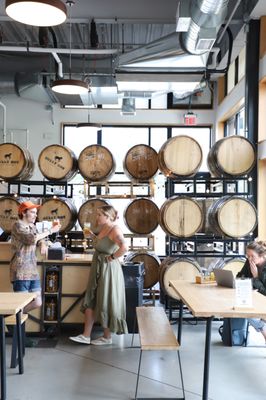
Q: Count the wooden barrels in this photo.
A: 15